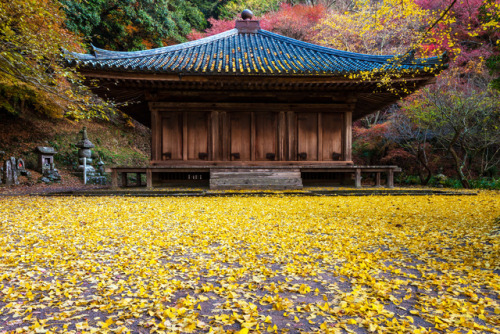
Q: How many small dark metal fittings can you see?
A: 6